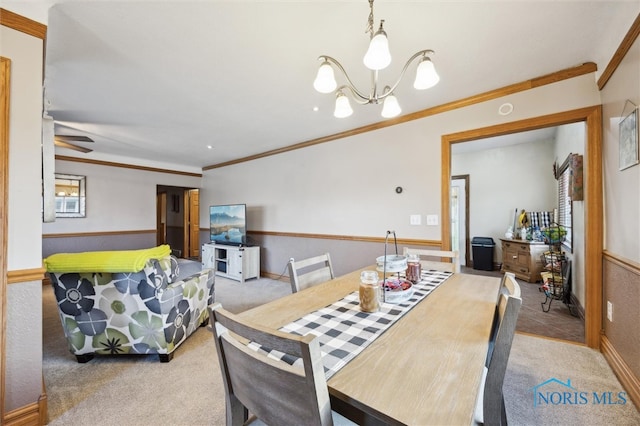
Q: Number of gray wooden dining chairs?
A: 4